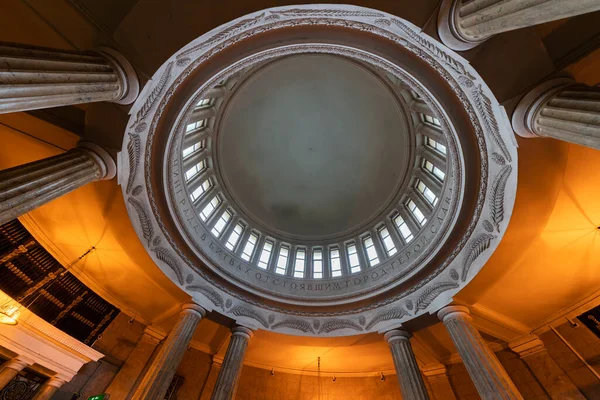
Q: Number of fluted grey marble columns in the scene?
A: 8